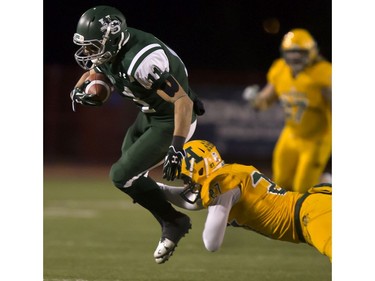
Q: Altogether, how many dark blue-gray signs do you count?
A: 1